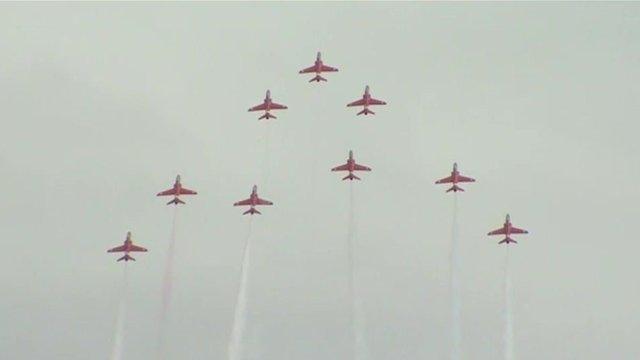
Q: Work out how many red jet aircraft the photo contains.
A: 9